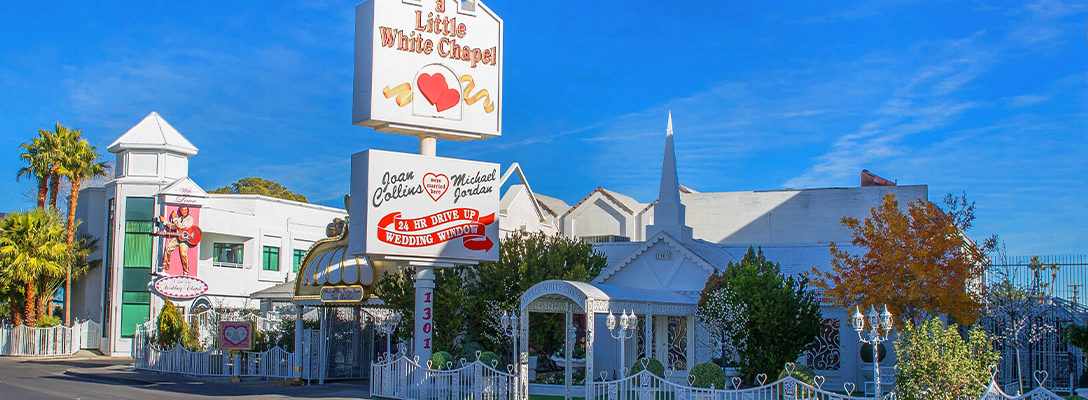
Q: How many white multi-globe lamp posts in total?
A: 4